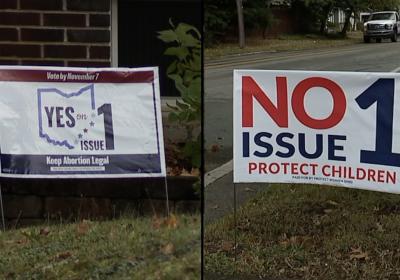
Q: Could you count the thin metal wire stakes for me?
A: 3